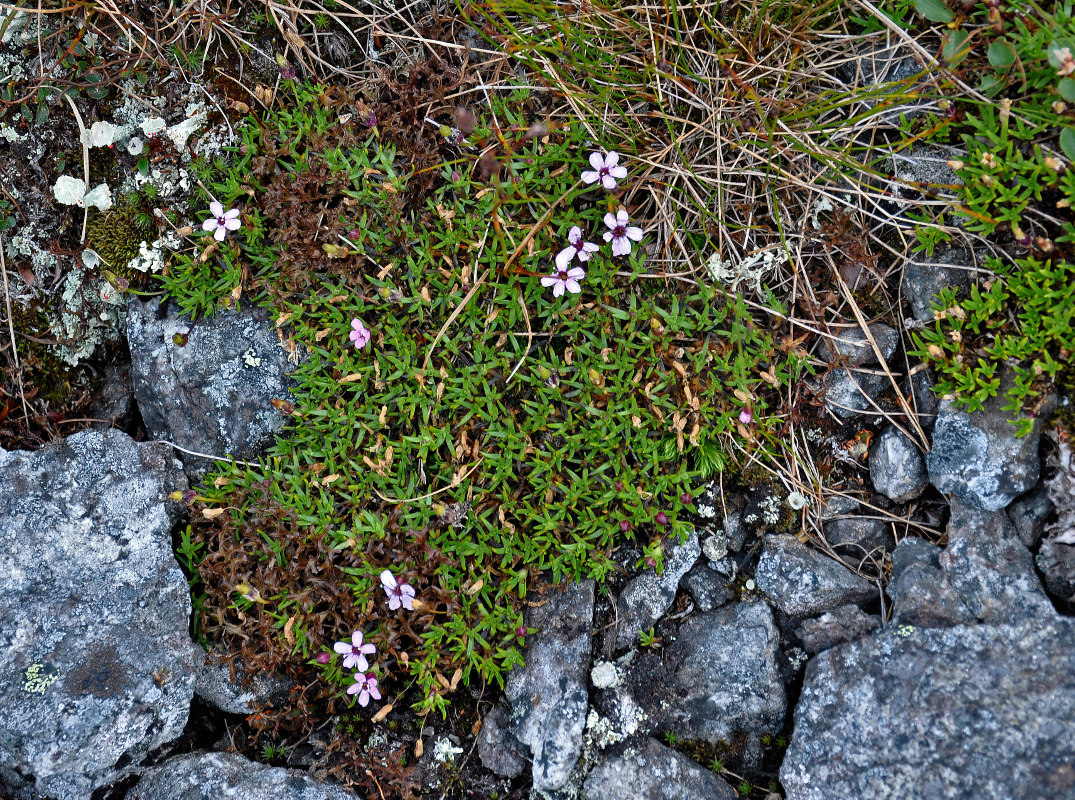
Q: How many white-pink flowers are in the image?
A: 9